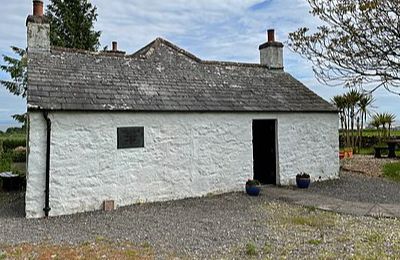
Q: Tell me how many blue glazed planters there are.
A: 2